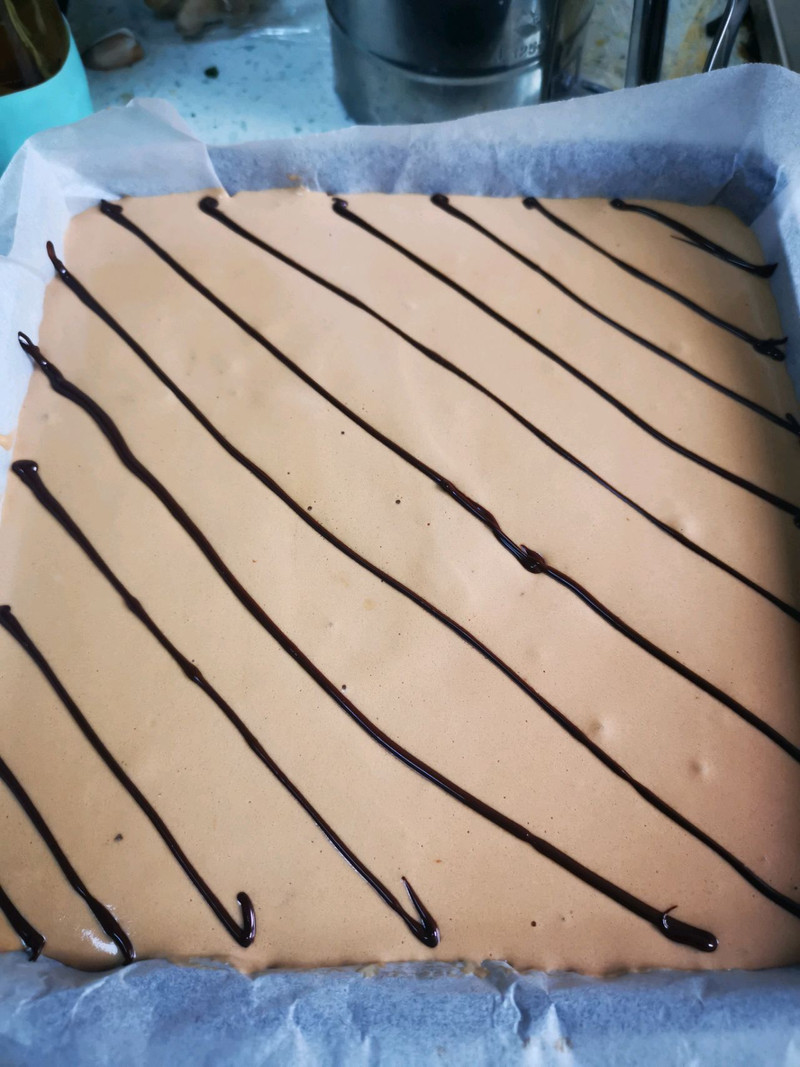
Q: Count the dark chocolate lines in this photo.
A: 12